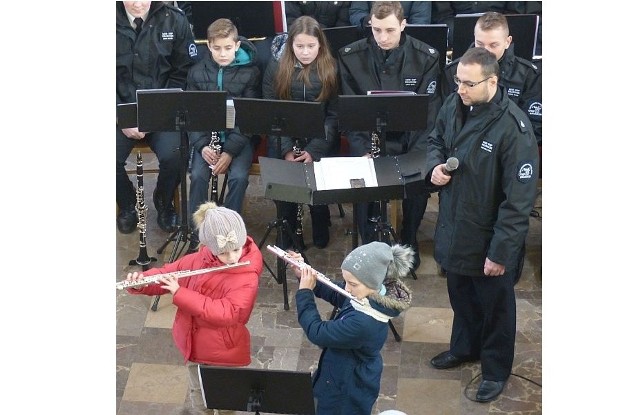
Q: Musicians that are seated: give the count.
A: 5